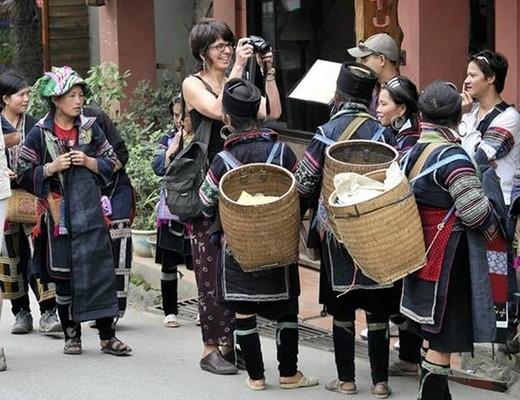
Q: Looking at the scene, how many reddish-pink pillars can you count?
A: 4